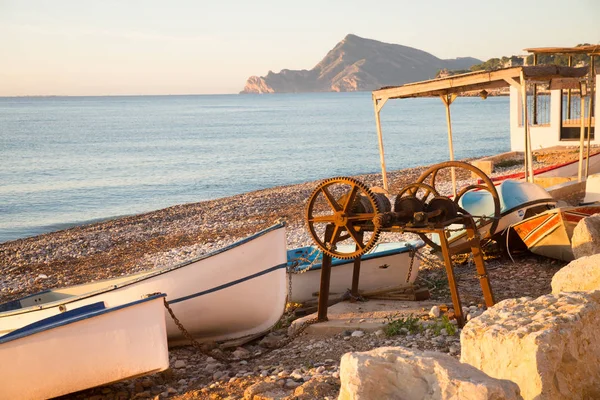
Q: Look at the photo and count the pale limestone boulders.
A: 4